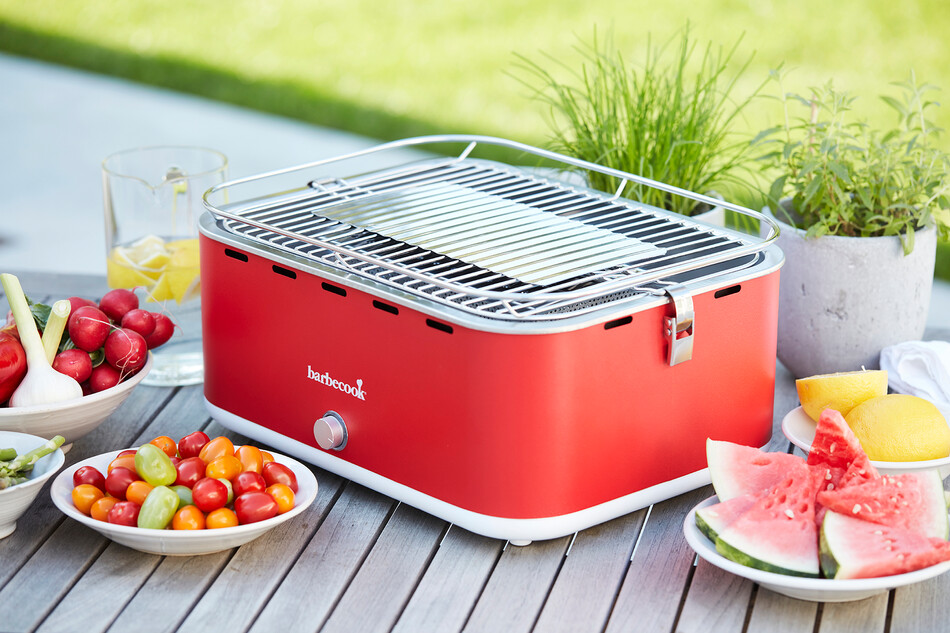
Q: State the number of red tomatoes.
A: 11